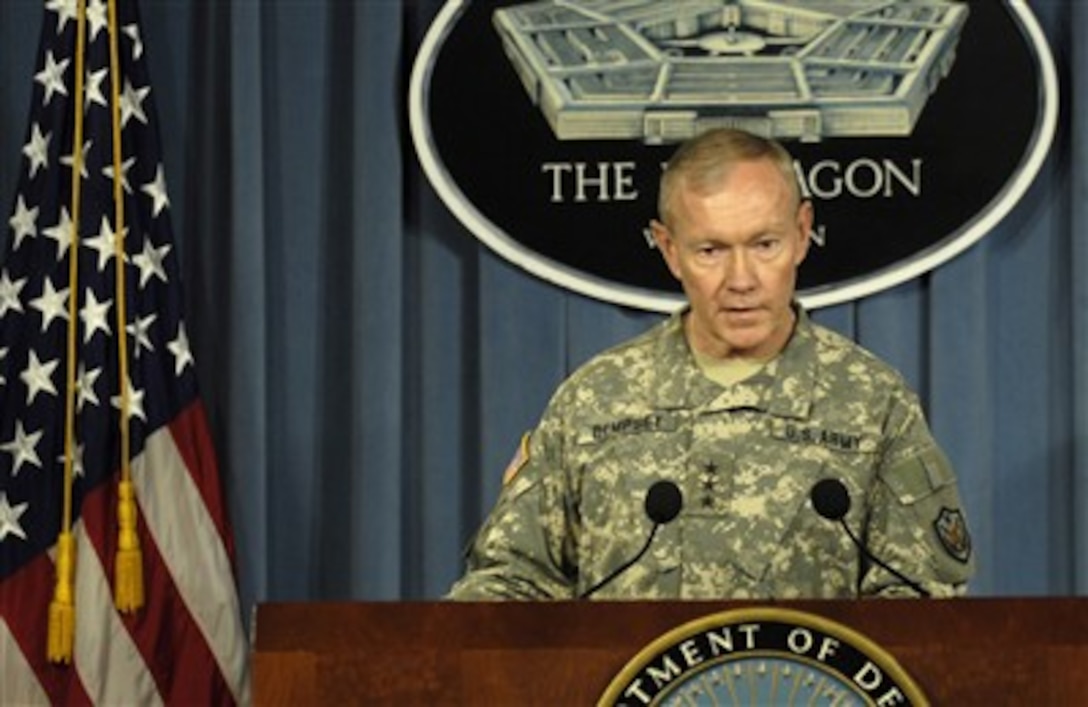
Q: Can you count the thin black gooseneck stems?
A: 2